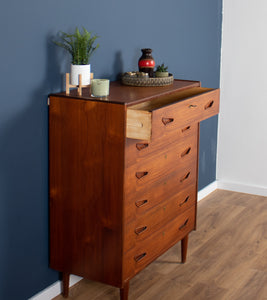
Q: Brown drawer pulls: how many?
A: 12